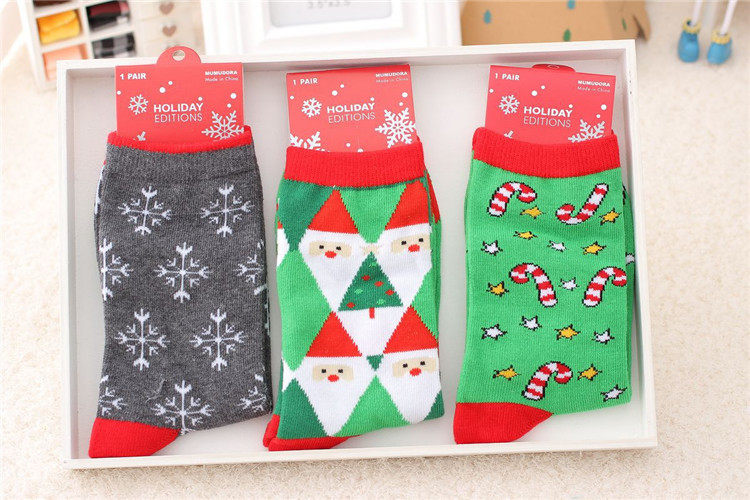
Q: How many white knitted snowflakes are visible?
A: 10